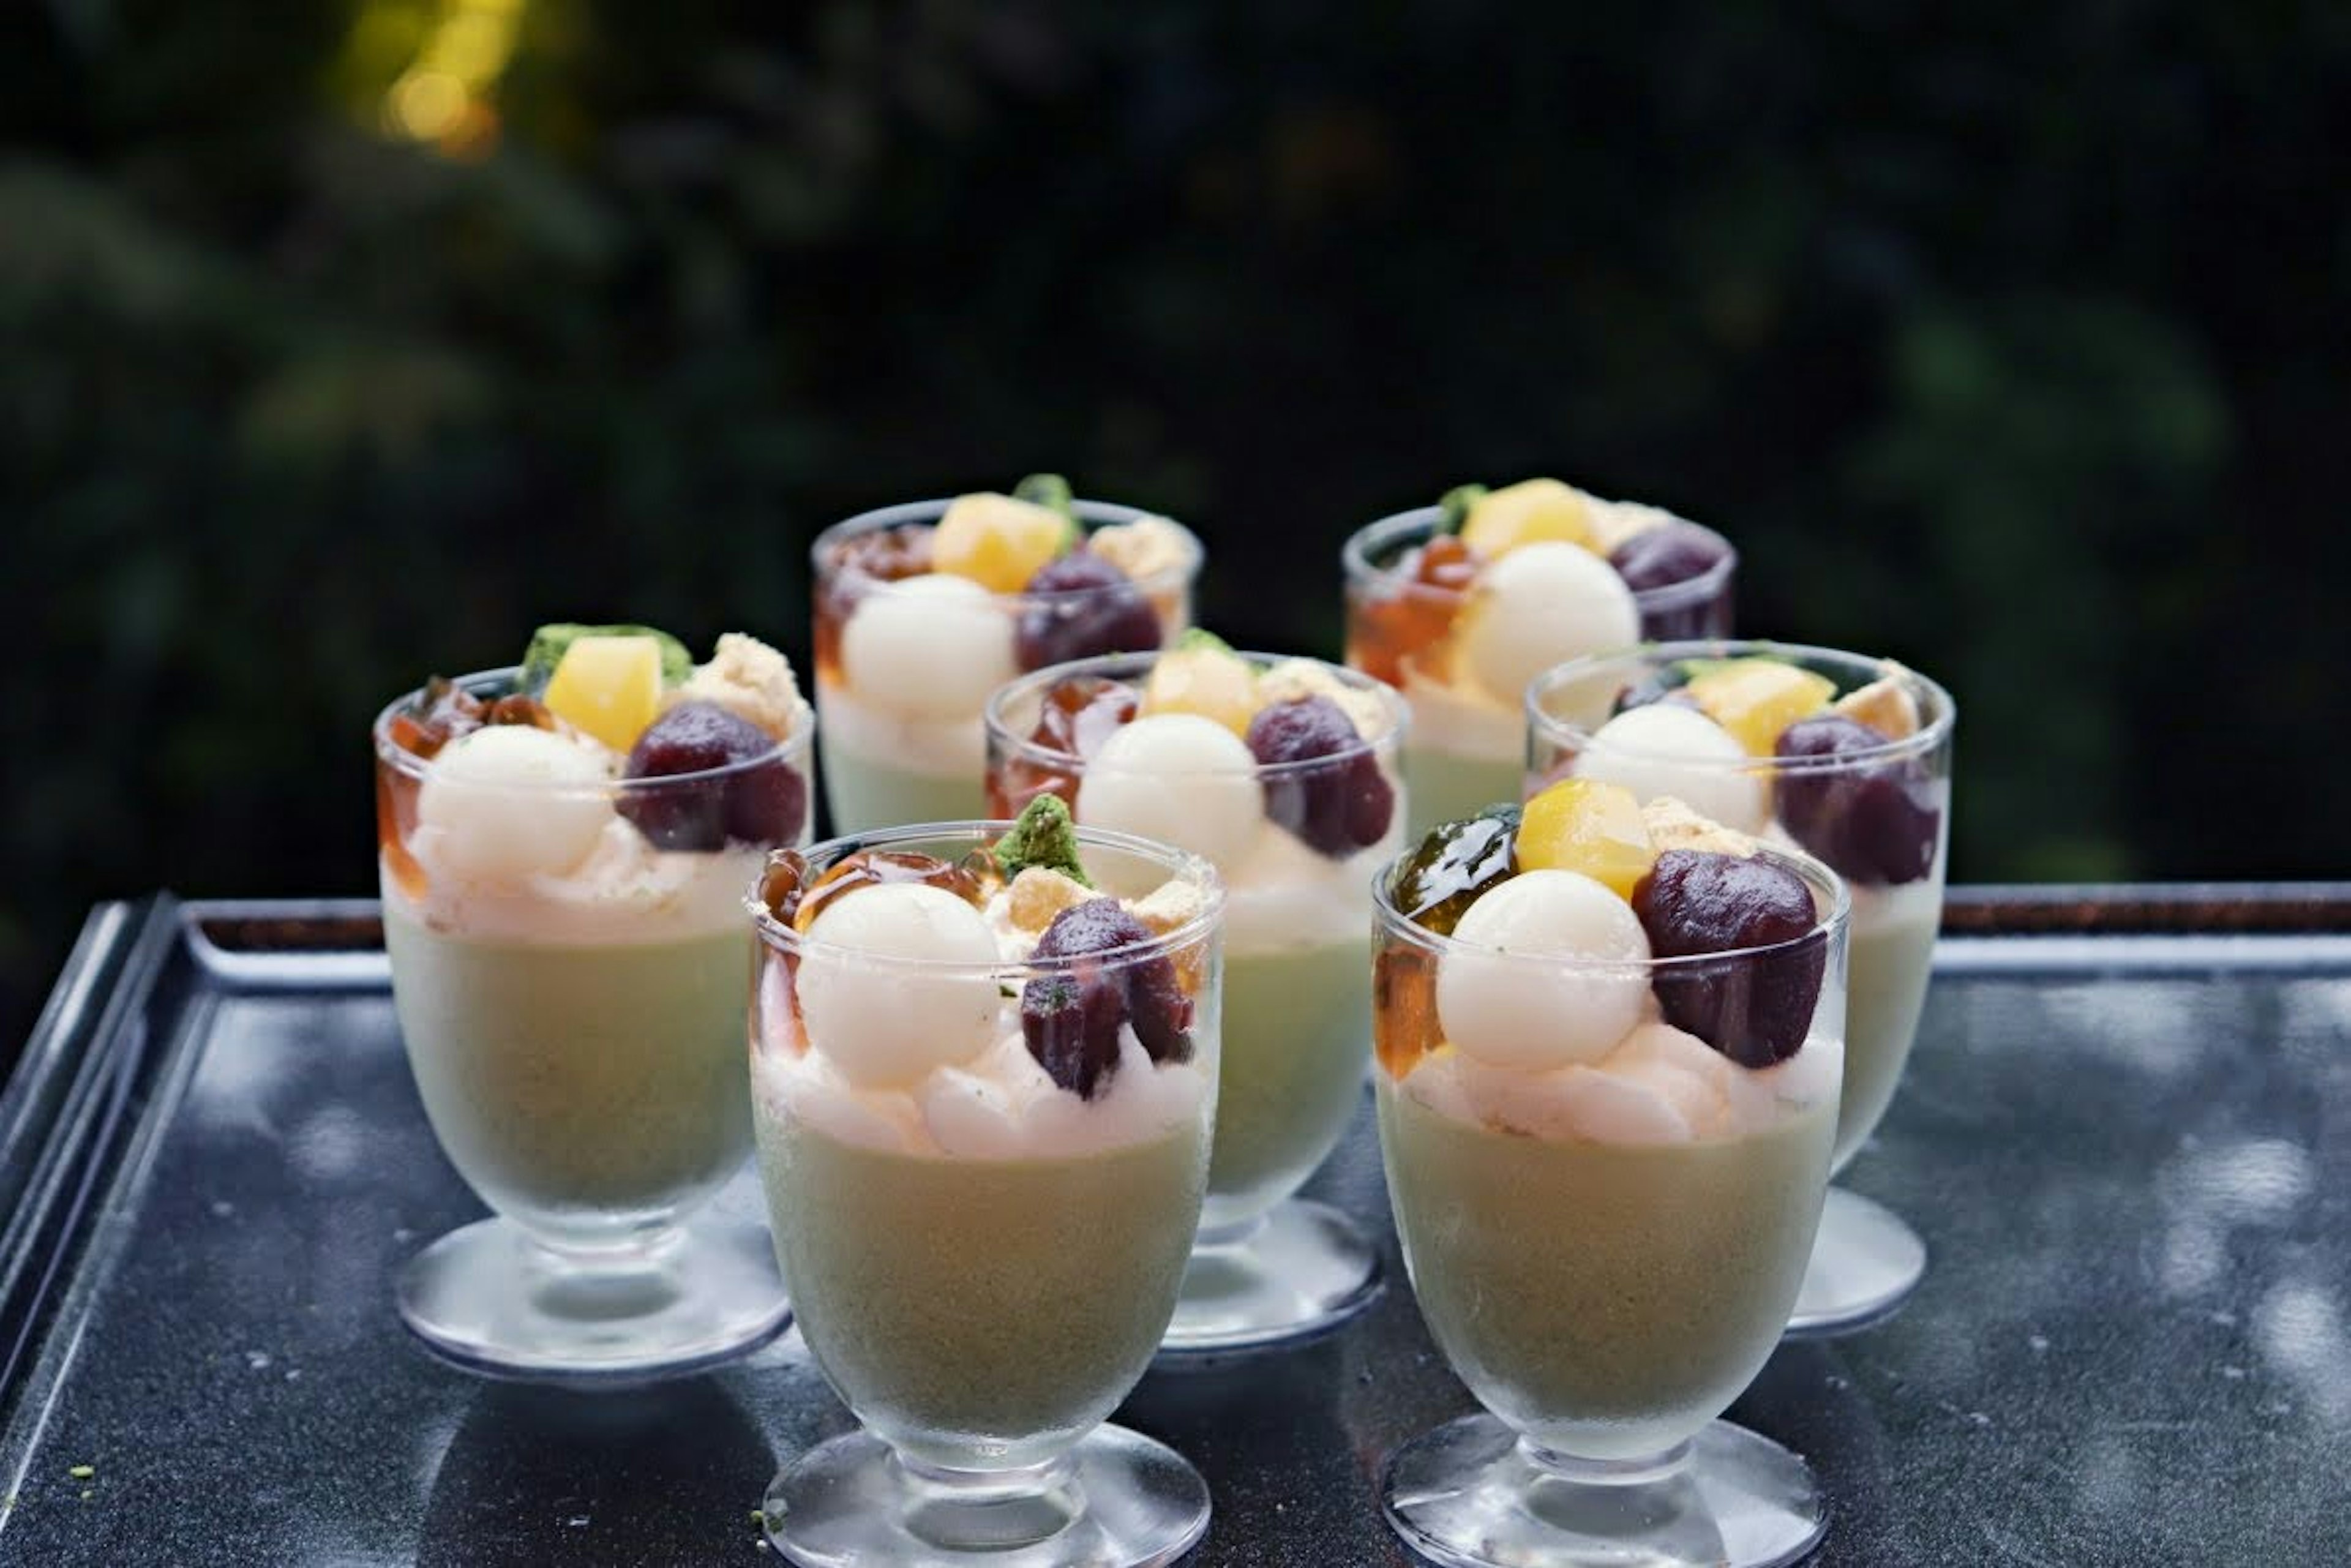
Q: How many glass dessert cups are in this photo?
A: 7